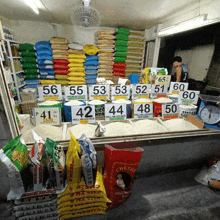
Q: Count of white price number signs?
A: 14